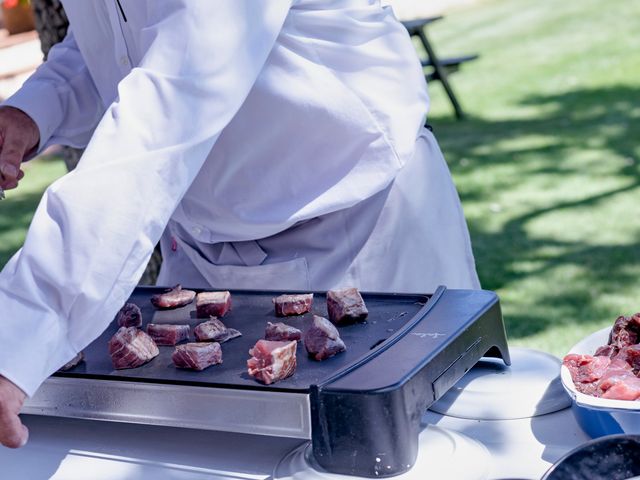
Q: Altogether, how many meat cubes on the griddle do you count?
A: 13